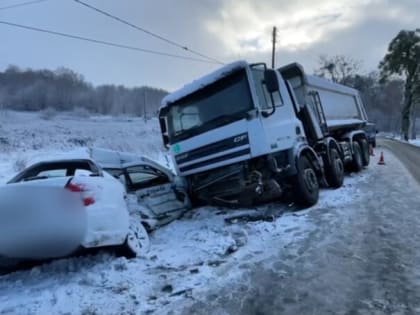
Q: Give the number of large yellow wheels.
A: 0